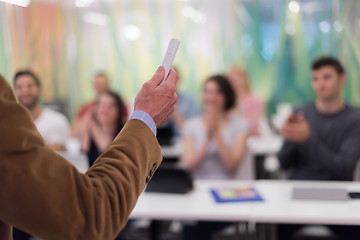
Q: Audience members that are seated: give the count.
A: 7